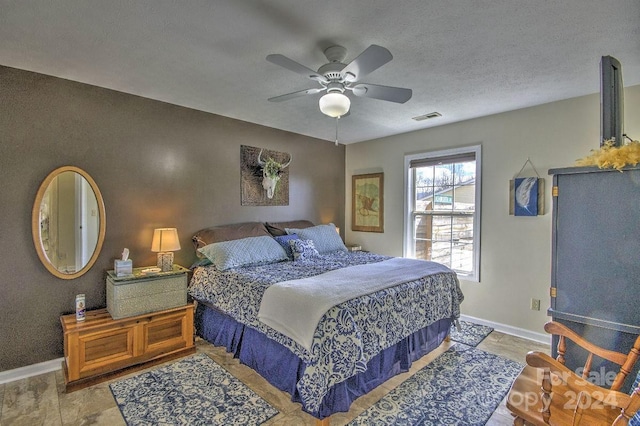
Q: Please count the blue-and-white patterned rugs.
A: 3